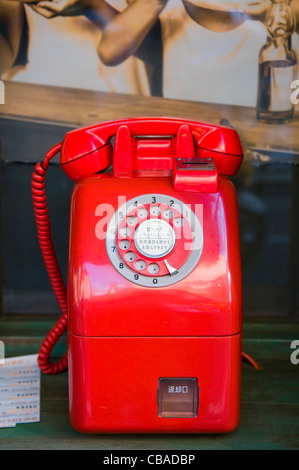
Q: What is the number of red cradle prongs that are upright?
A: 2